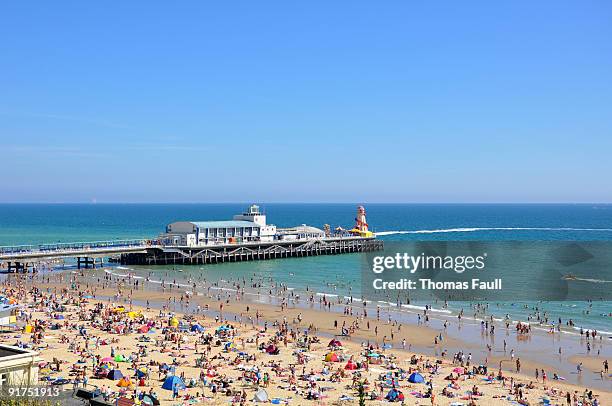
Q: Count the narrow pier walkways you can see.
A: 1